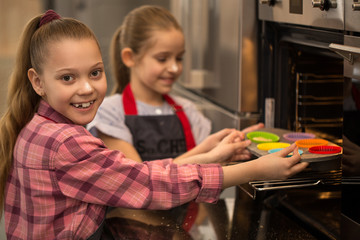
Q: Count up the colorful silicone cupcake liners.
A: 6